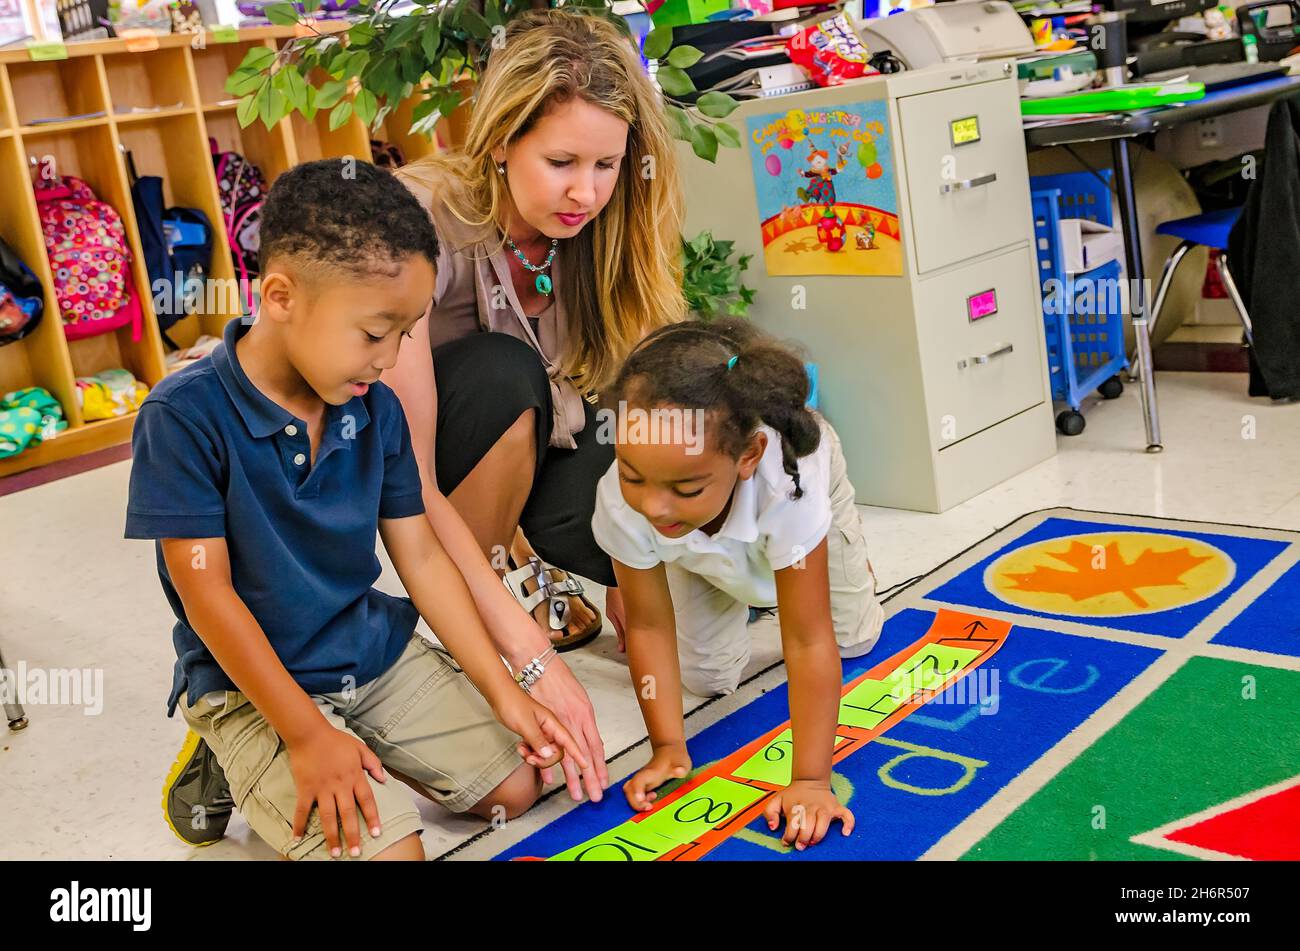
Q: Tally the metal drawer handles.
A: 2